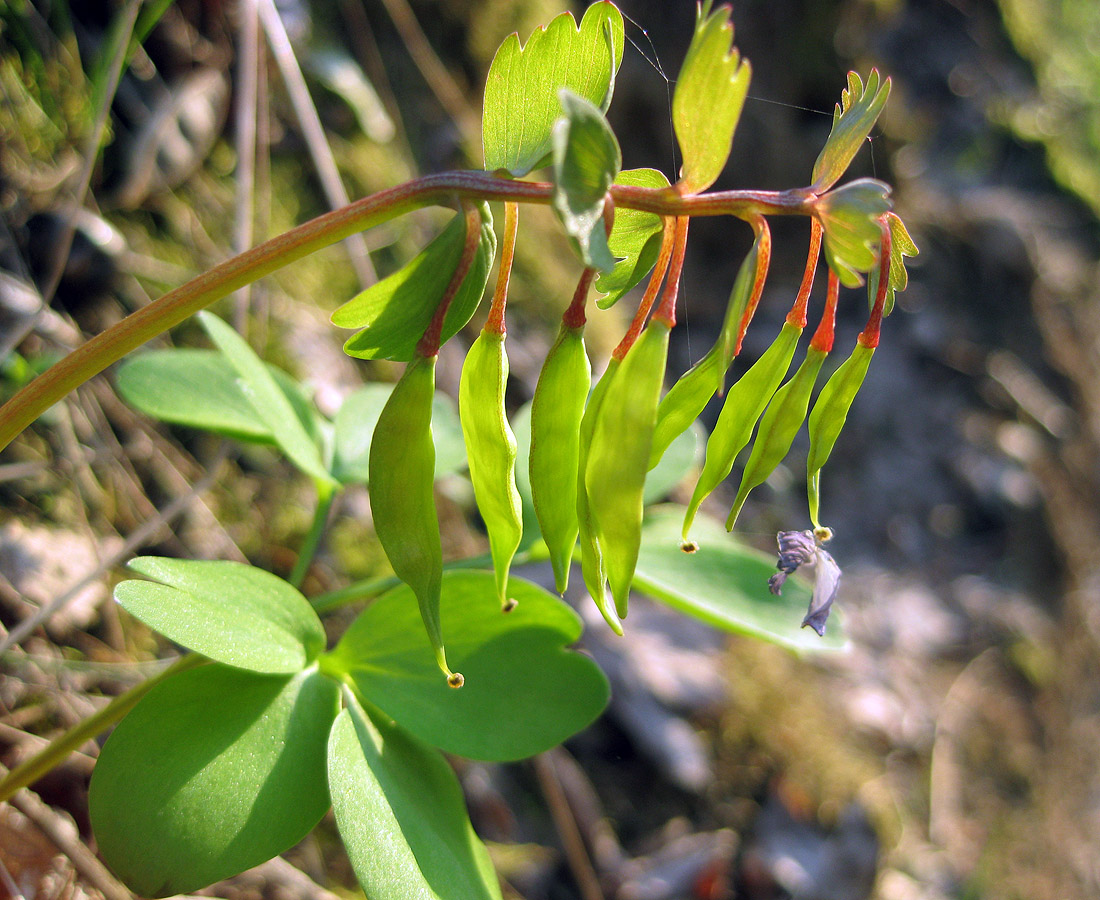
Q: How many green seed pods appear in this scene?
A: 9